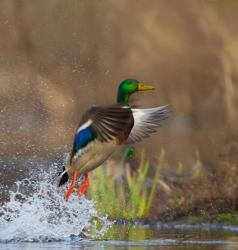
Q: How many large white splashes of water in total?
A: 1